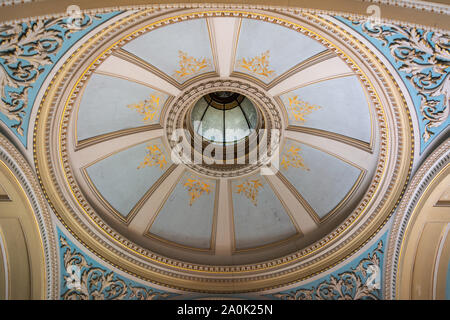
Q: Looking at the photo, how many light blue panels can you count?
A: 8